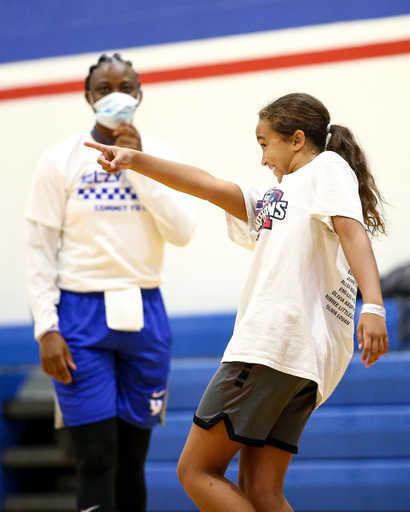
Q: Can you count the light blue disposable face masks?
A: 1